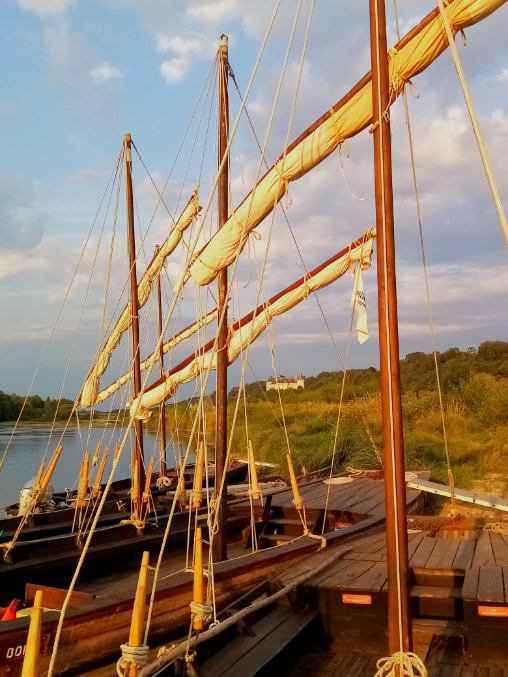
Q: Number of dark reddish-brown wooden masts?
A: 4